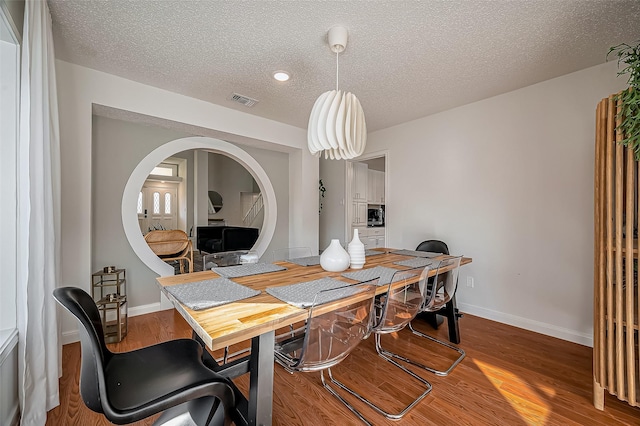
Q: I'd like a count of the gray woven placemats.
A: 8